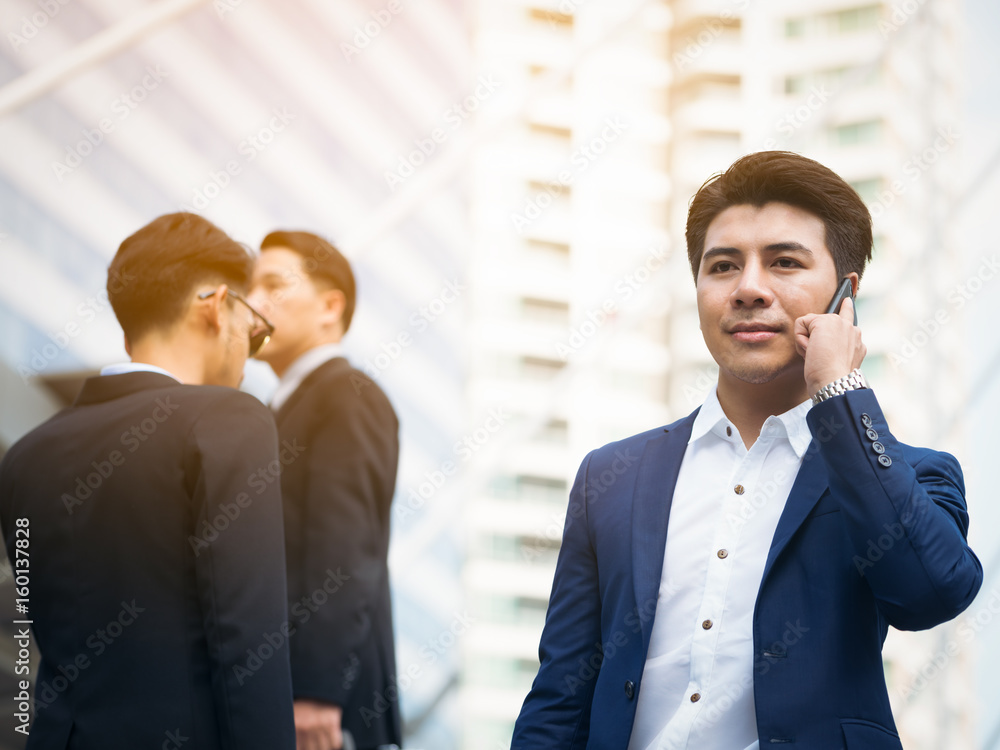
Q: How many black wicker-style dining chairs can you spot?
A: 0